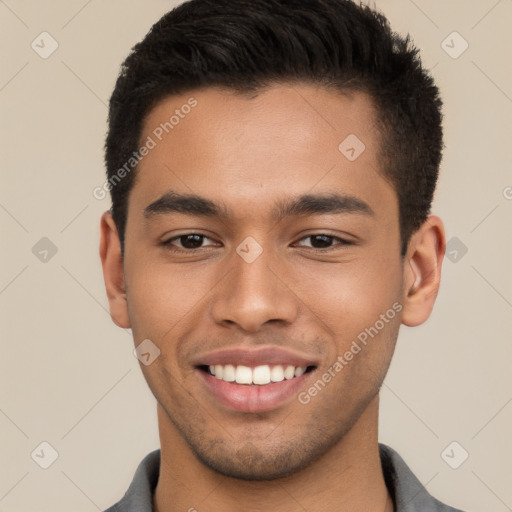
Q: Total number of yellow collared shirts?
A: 0